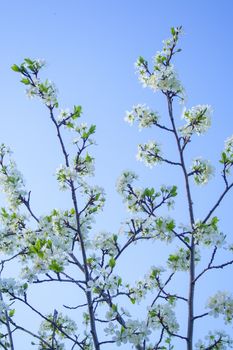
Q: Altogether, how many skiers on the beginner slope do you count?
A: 0